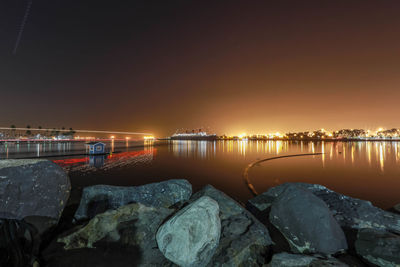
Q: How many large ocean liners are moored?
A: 1